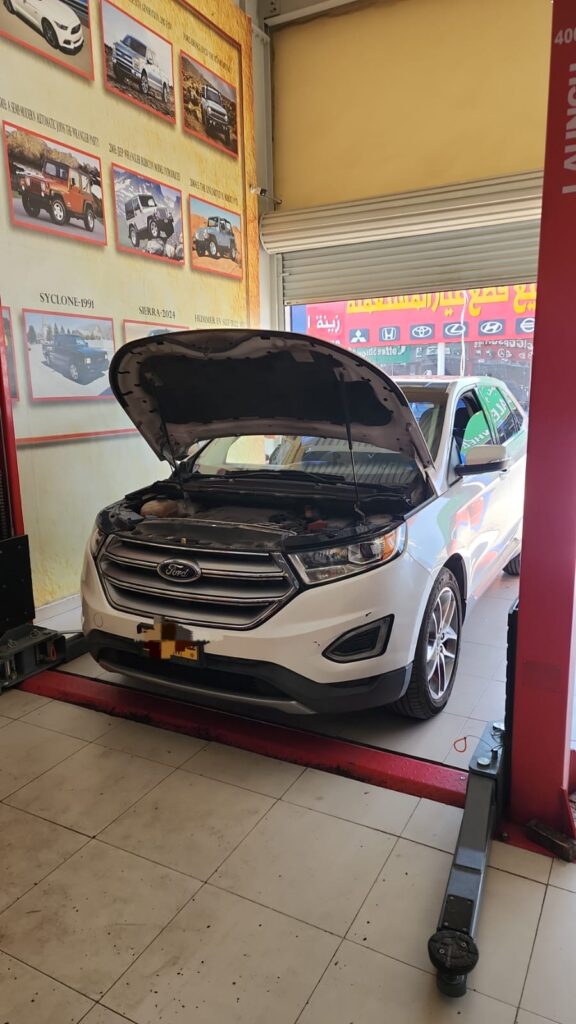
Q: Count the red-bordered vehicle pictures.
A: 9